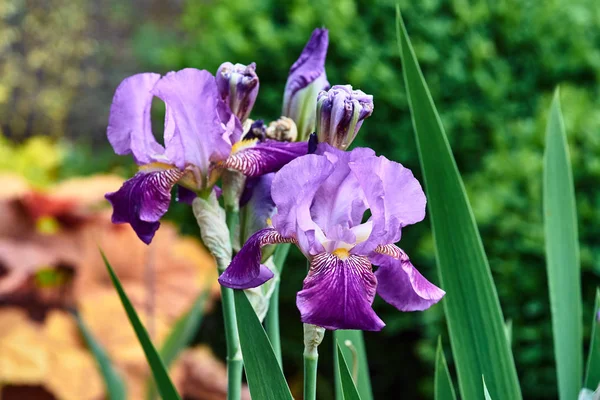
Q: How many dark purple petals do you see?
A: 5